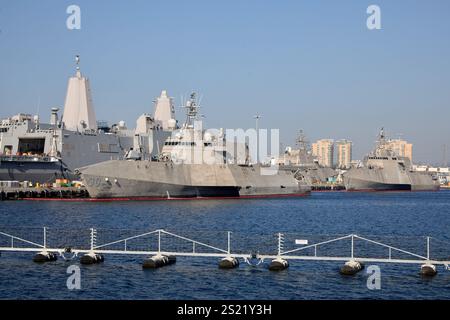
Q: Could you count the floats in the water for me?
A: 7